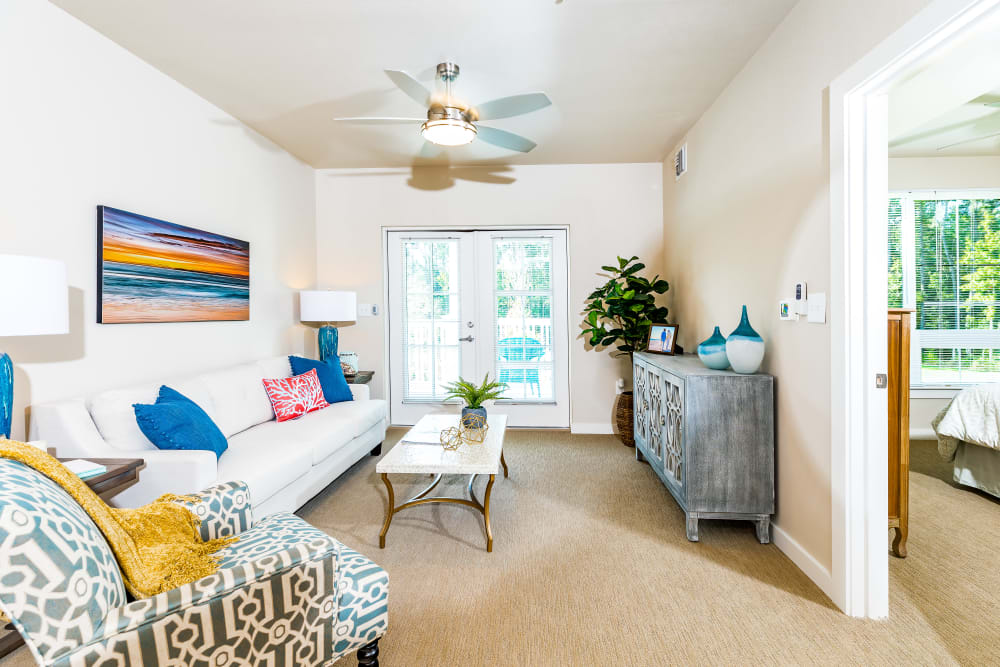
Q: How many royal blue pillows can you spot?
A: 2